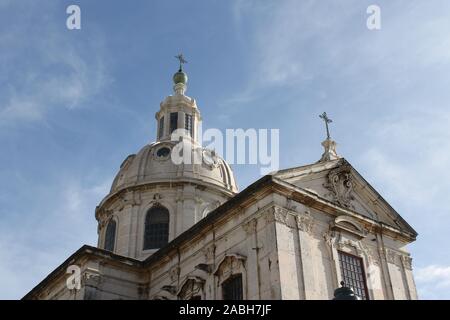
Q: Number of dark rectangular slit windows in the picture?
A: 3